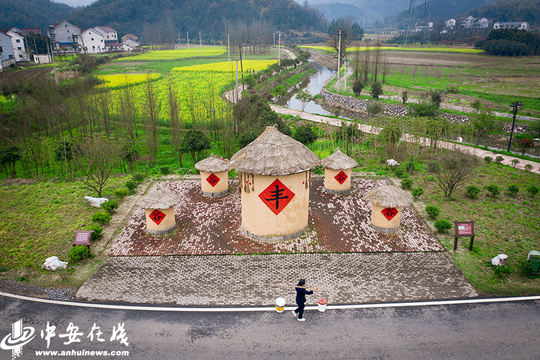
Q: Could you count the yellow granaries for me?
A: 5